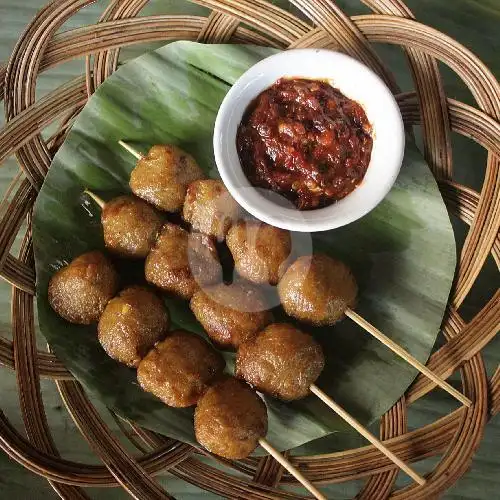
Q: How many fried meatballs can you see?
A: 12